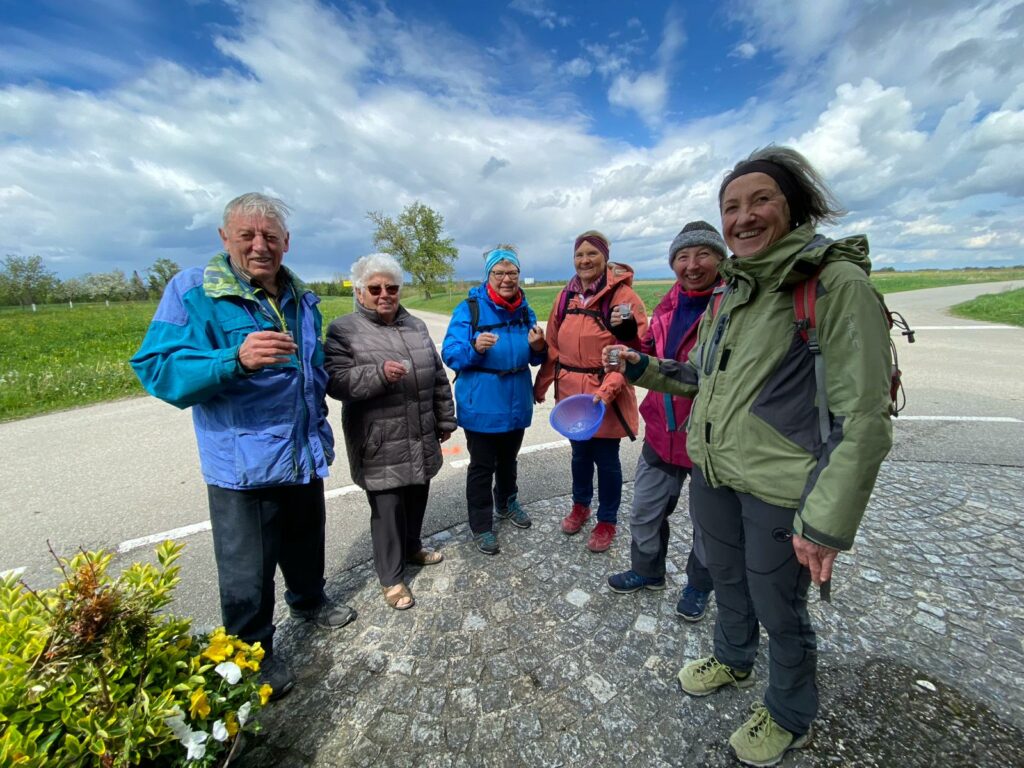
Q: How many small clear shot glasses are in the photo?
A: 5